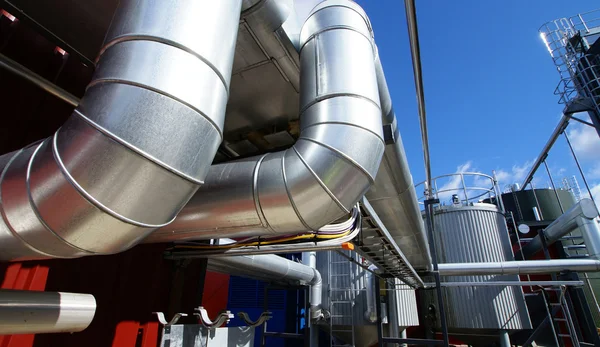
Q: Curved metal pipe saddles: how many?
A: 3